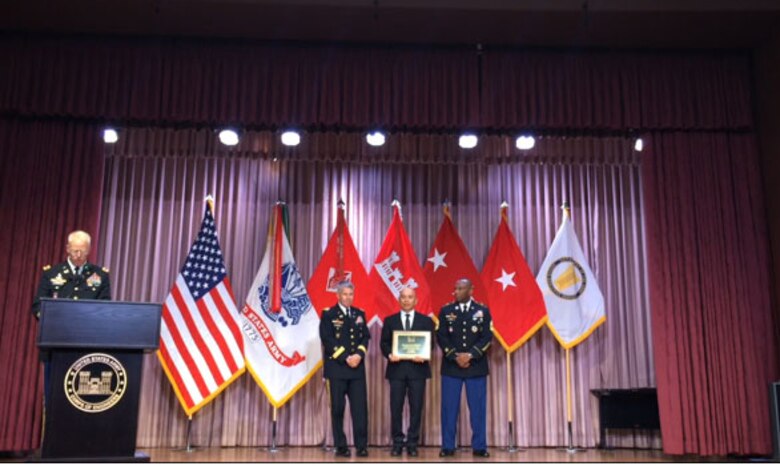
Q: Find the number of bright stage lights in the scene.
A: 7